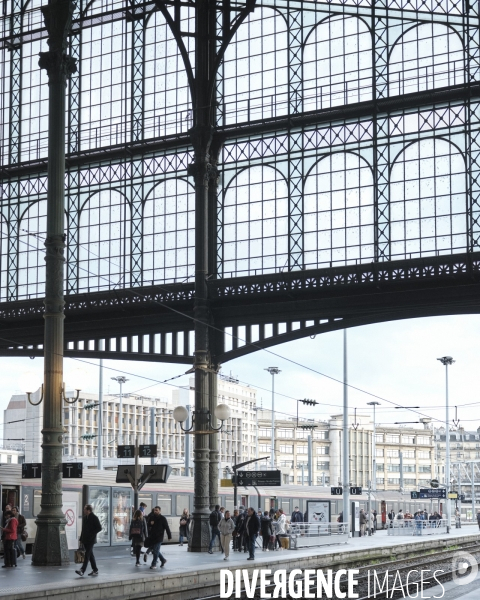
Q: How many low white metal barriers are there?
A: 2